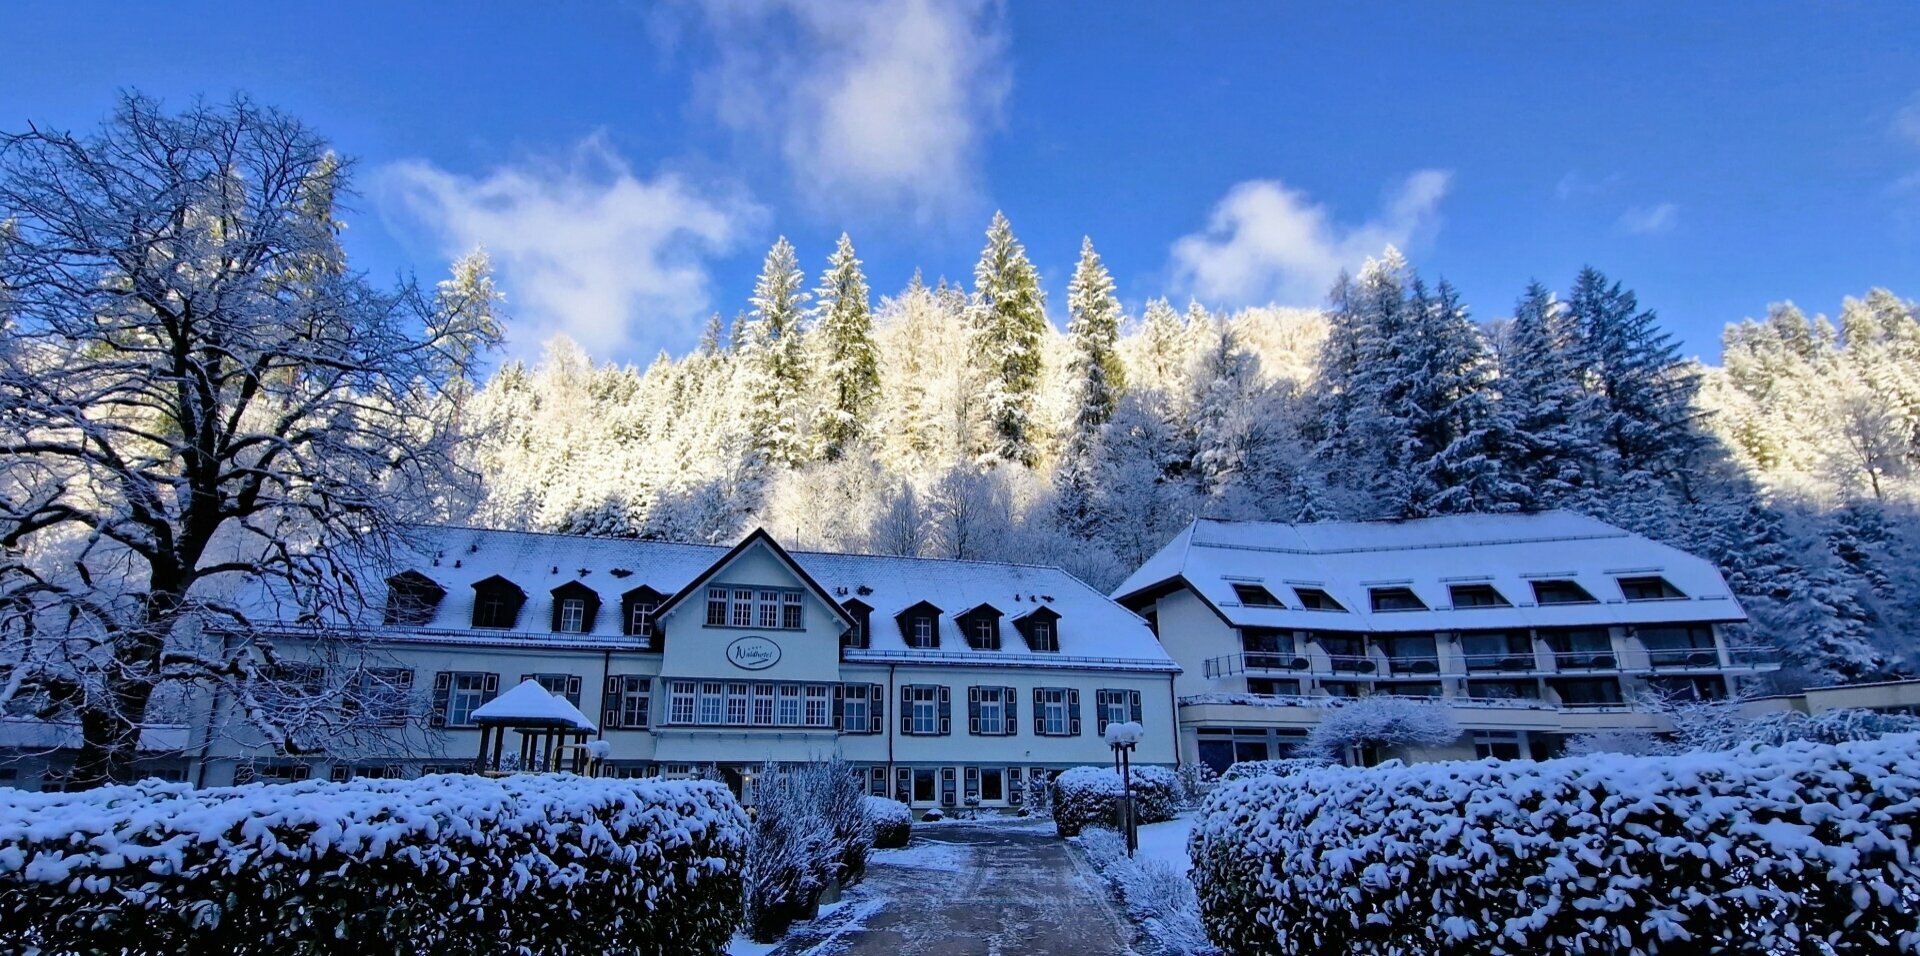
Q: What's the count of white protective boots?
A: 0